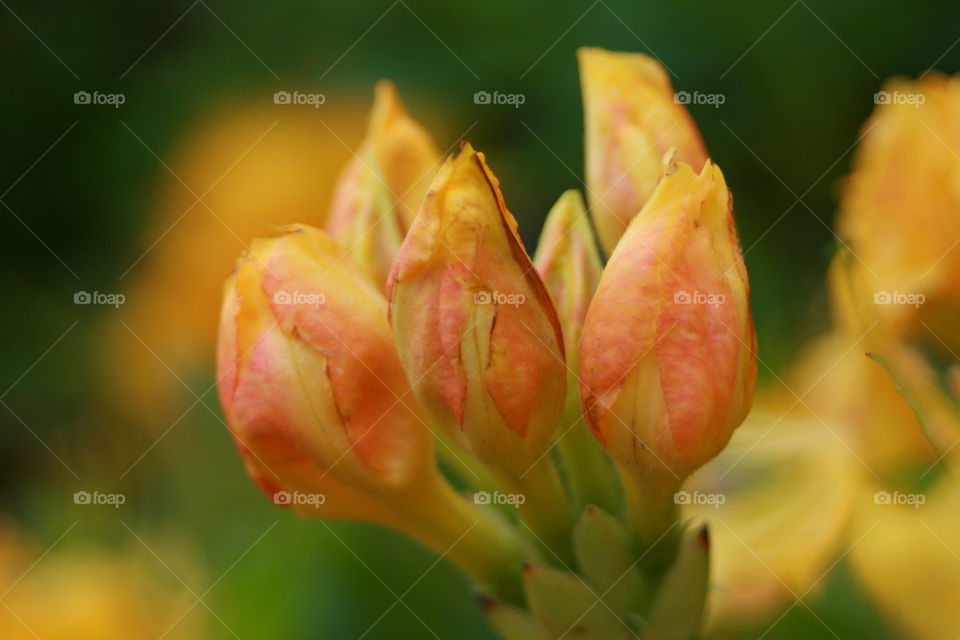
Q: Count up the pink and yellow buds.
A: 6